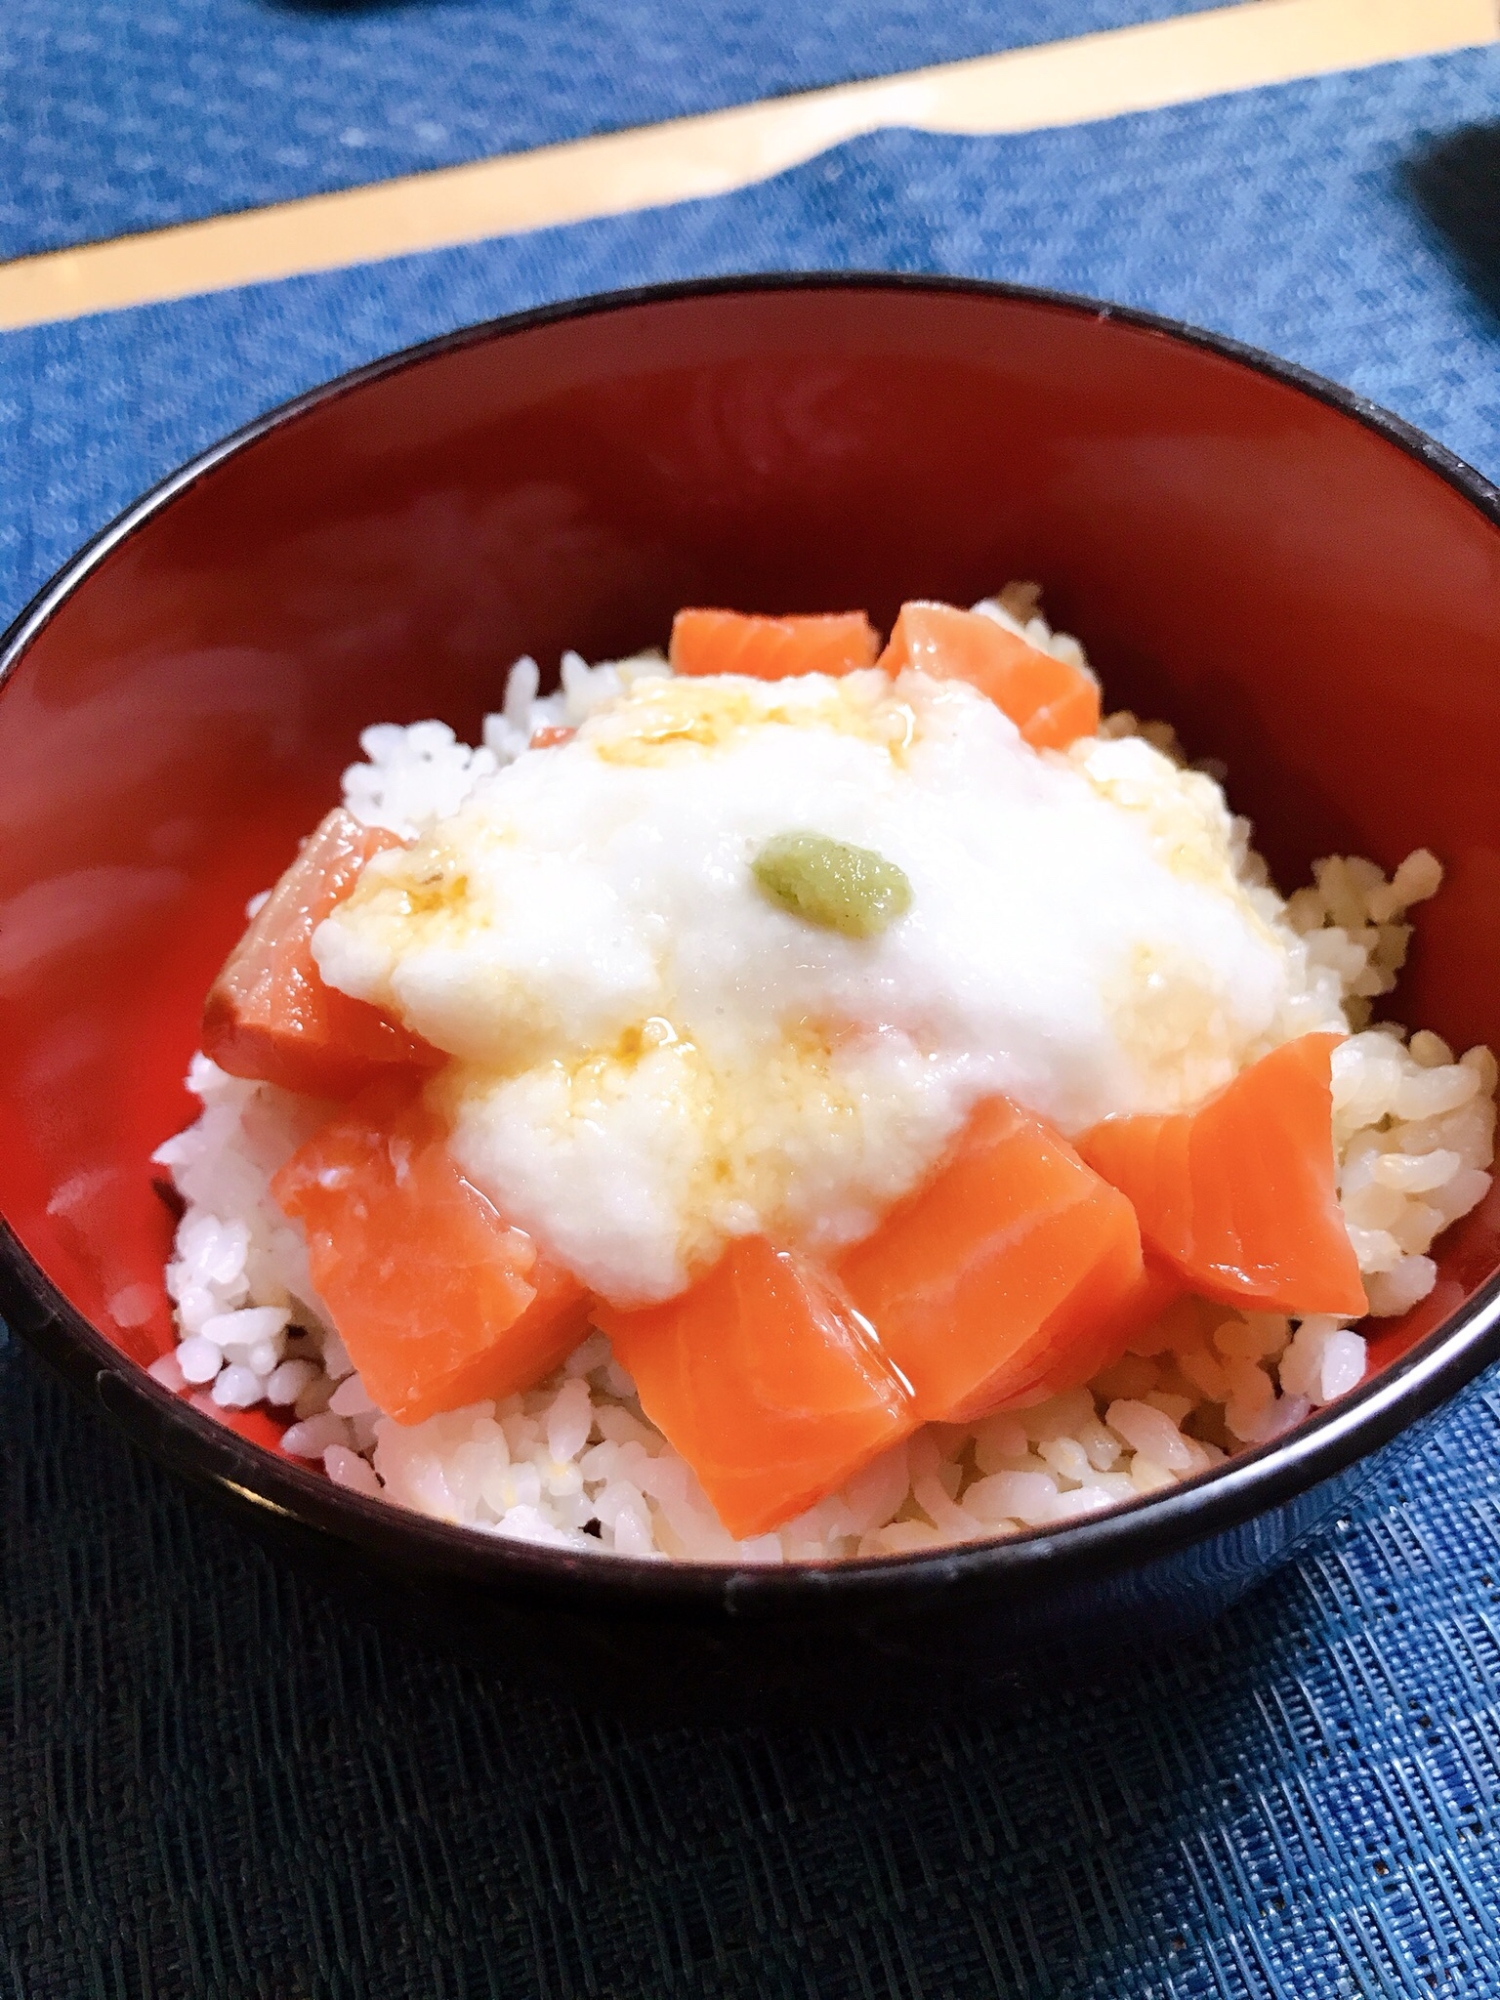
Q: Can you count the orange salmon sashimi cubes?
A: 7